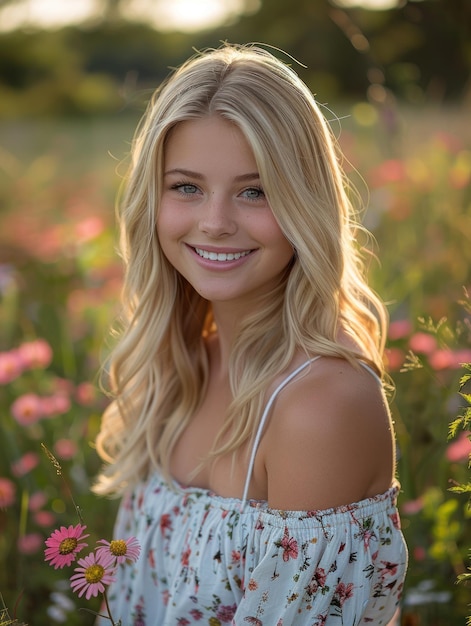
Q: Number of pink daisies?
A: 3